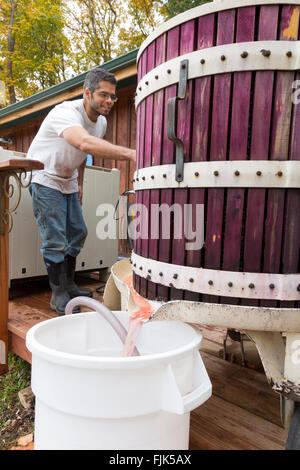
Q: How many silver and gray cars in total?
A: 0